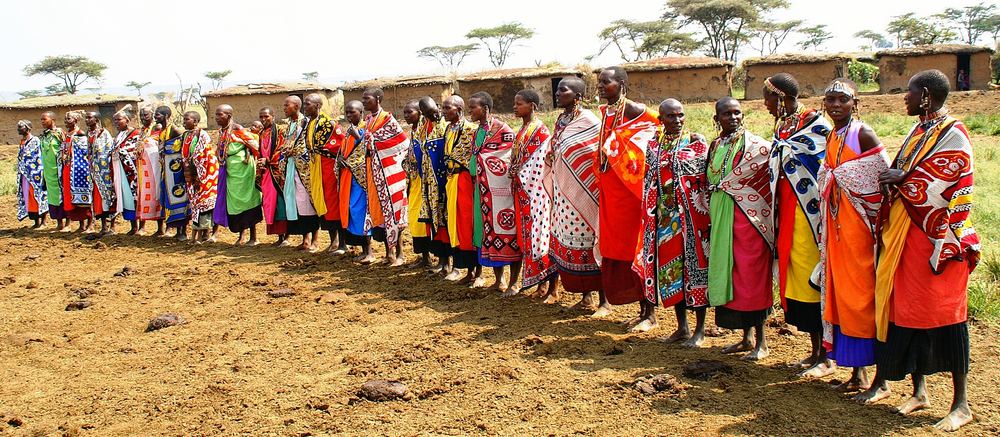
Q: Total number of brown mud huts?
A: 7